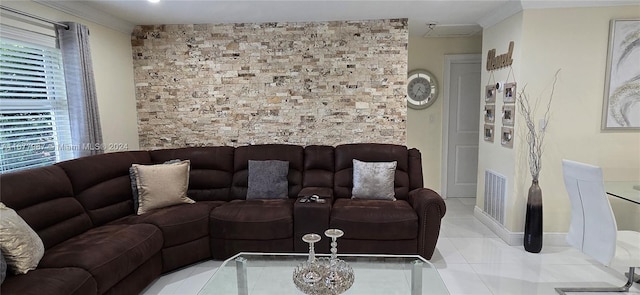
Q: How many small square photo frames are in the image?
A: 6